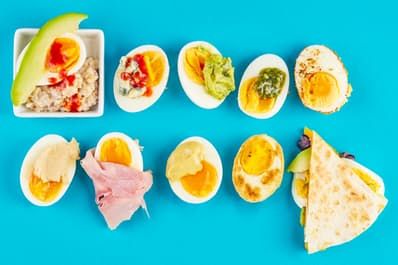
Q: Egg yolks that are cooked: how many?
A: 11